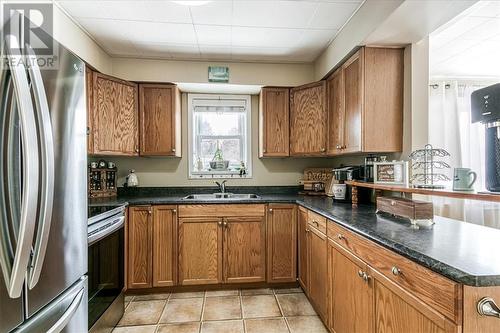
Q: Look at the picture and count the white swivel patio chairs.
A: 0